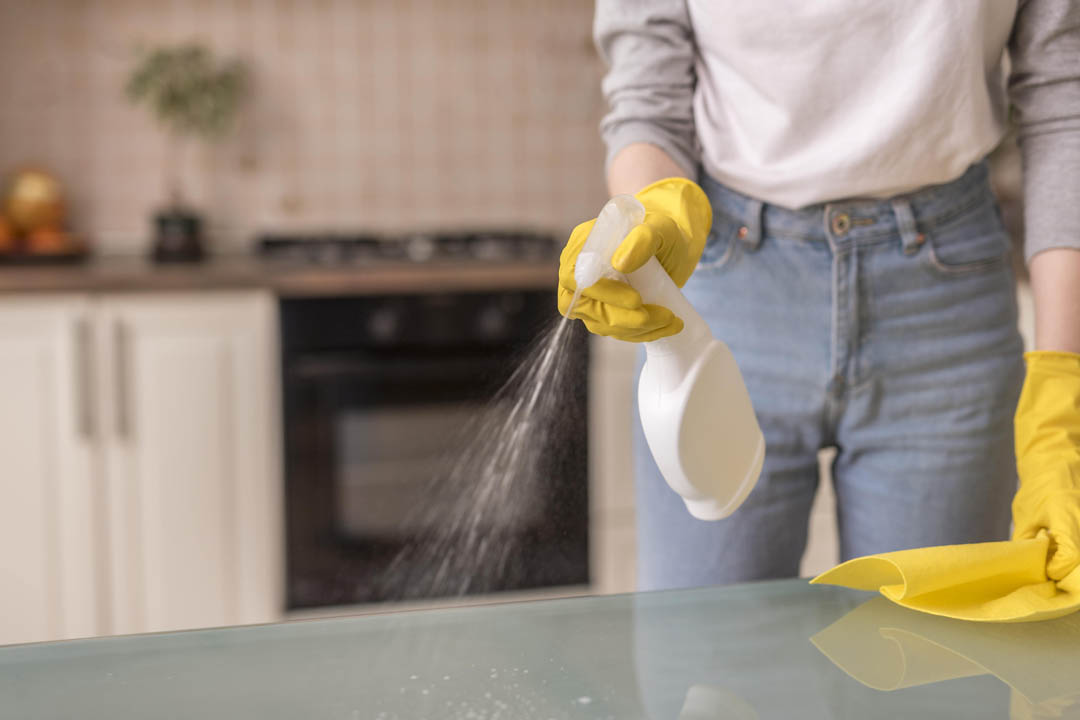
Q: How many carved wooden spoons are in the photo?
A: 0